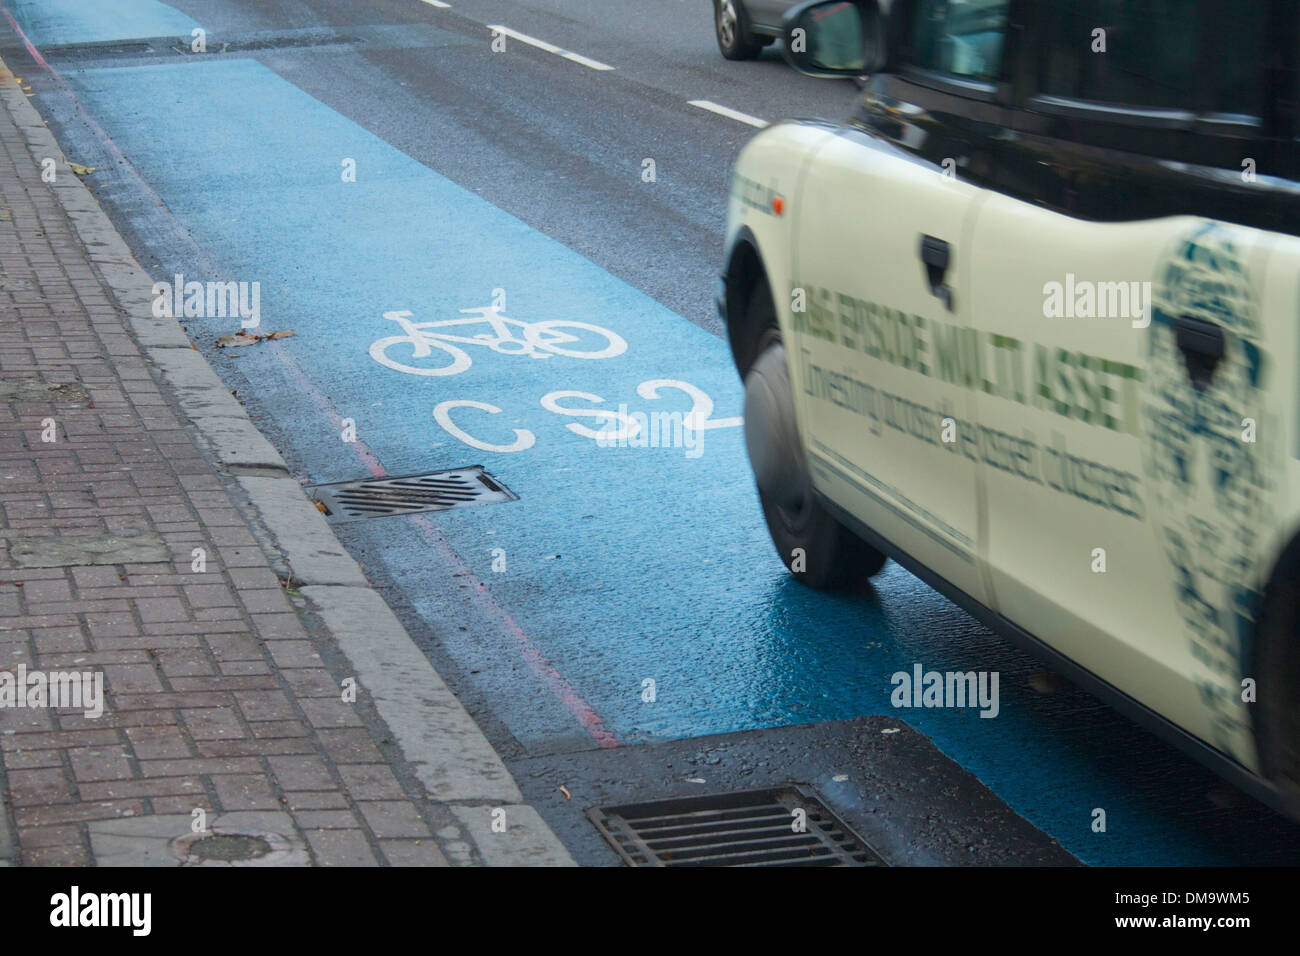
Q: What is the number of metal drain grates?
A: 2